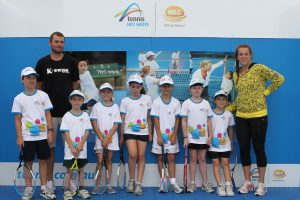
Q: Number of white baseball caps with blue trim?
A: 7